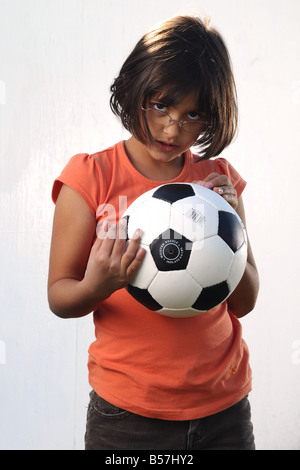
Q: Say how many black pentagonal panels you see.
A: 6